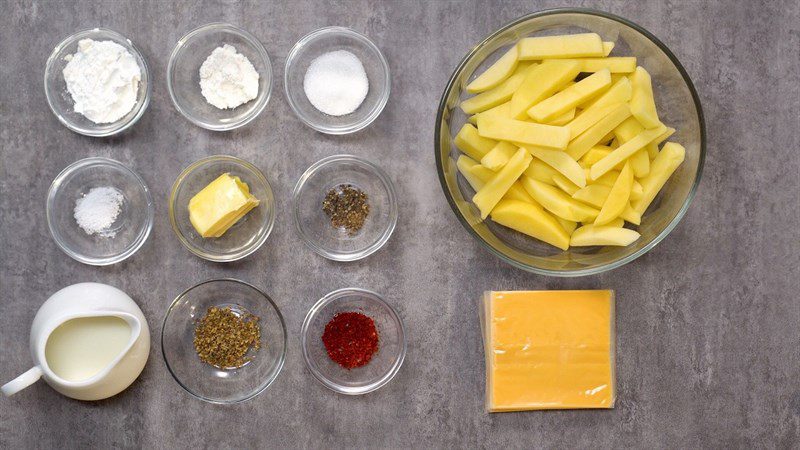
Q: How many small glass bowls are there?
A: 8